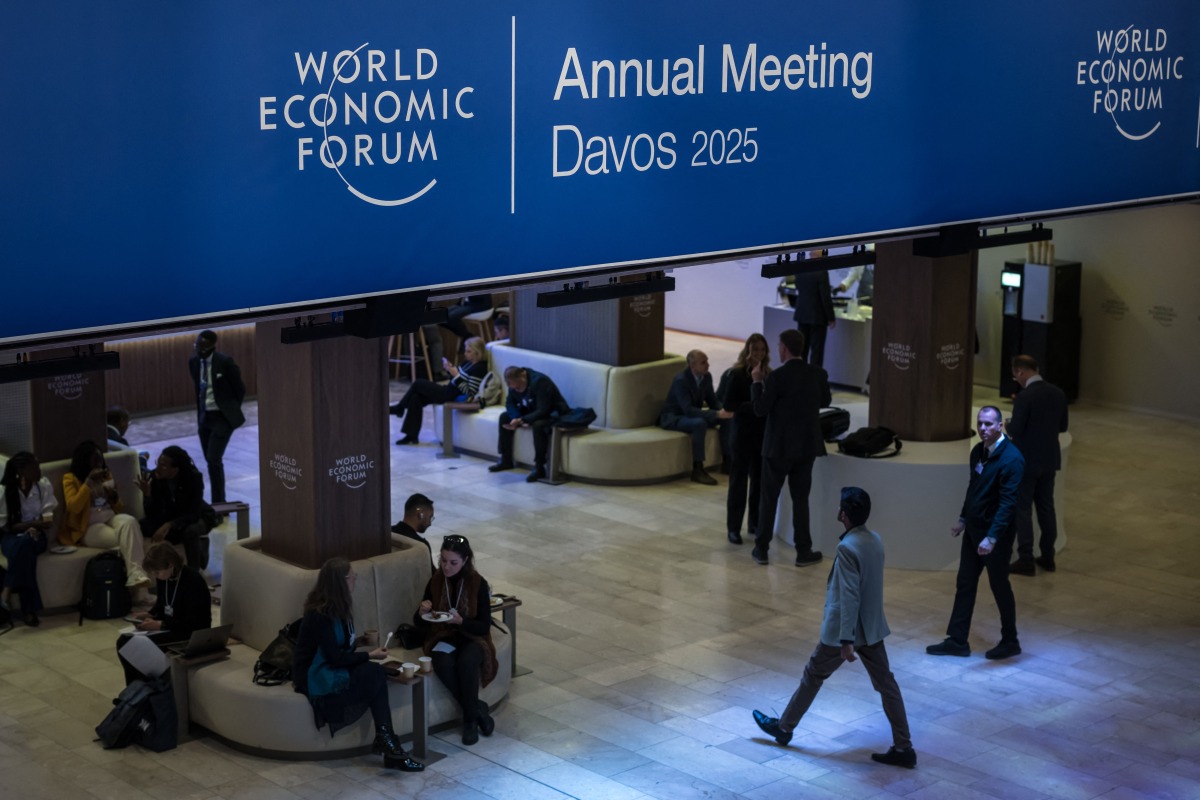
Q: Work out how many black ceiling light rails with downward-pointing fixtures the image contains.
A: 5